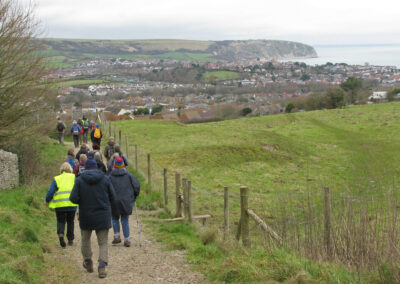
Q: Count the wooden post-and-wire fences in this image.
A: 1